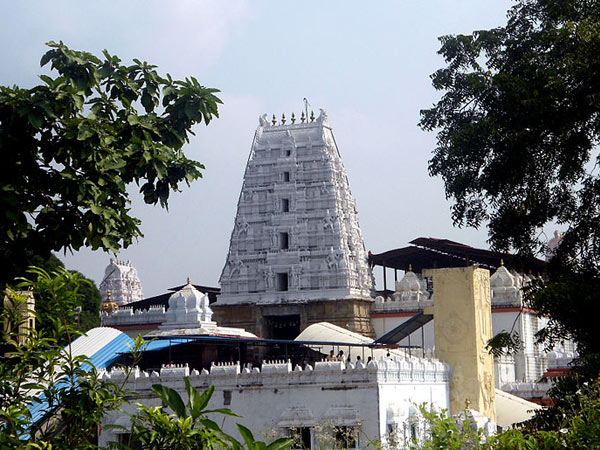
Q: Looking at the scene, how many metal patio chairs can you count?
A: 0